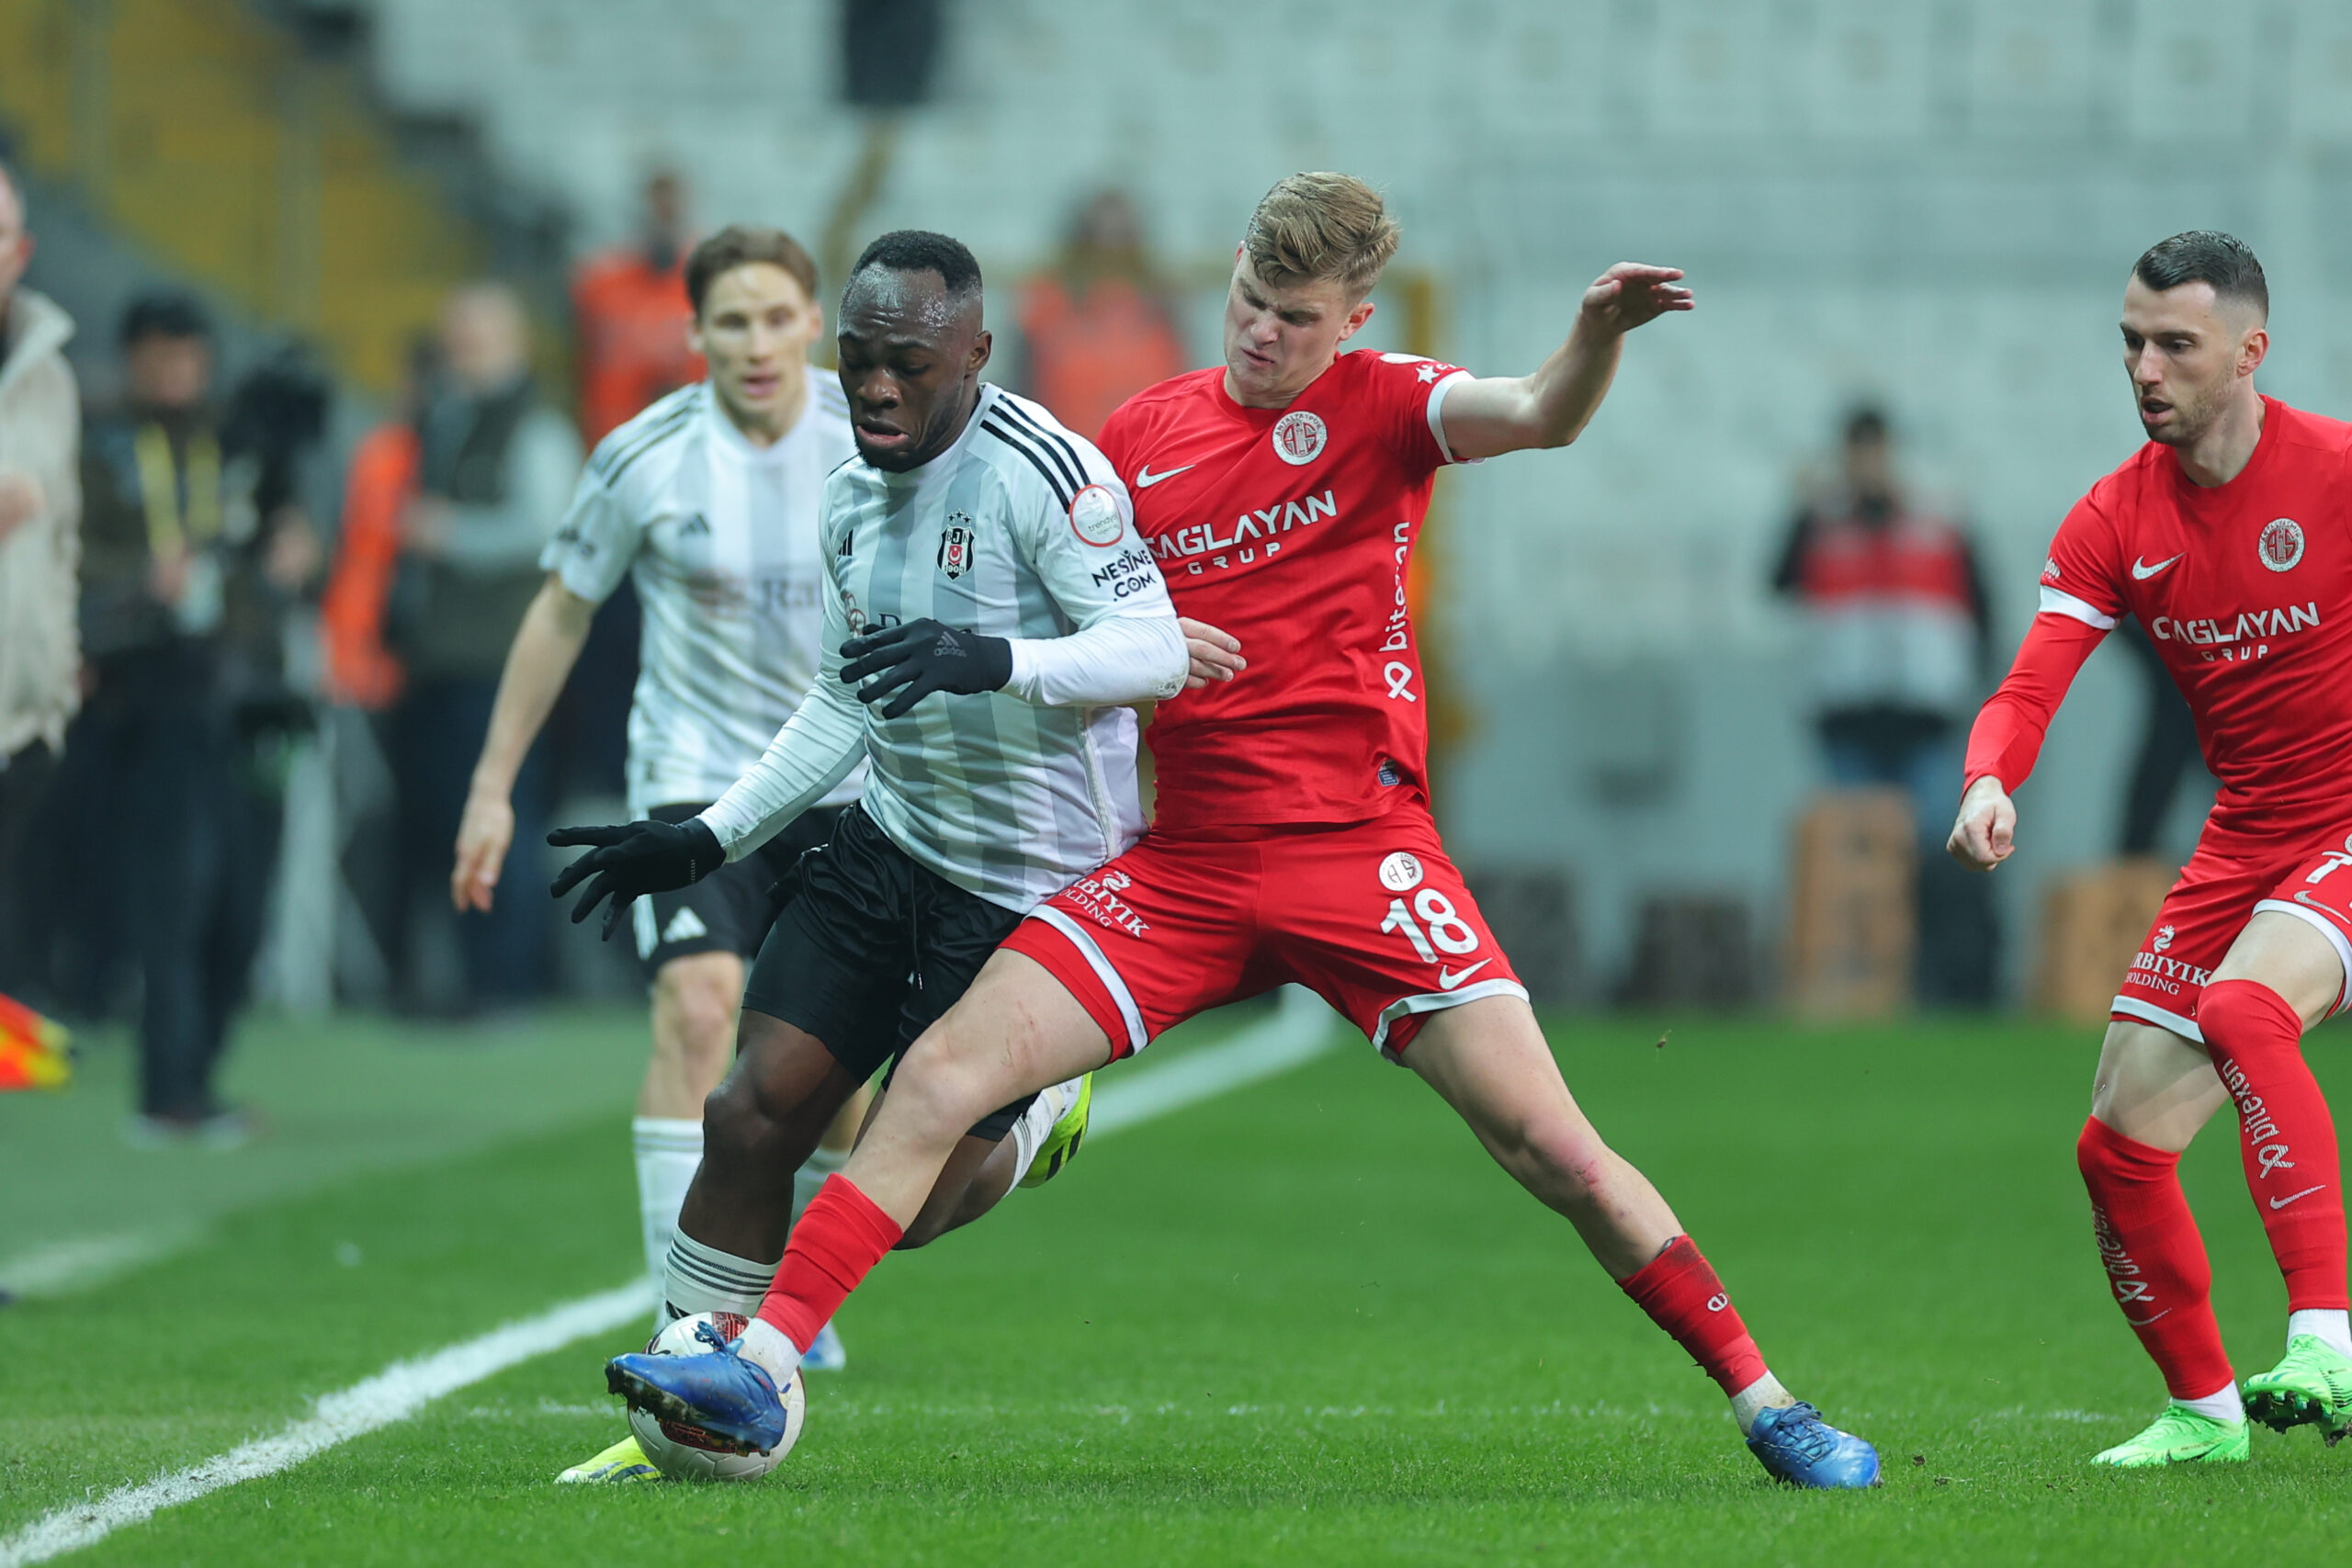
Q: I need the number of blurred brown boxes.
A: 2